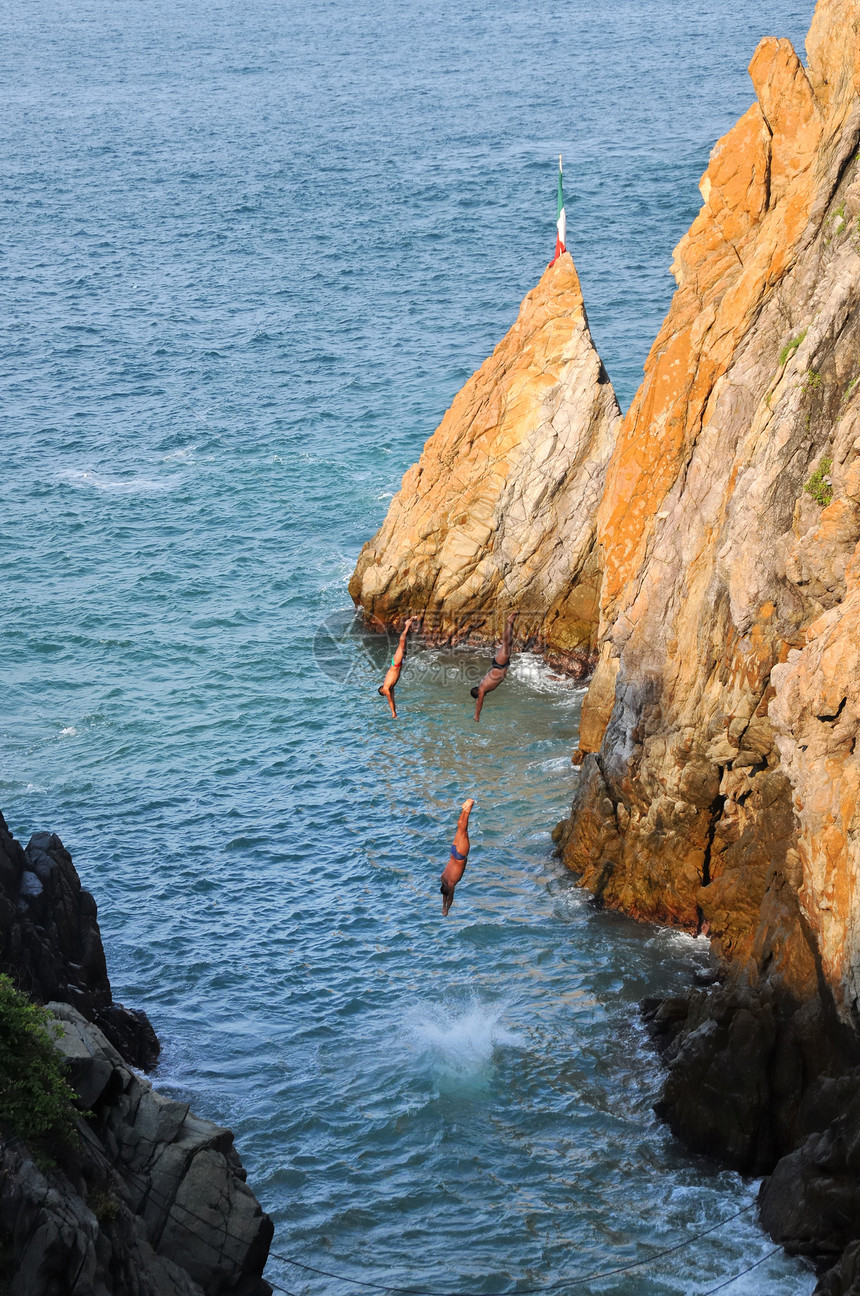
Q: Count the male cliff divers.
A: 3